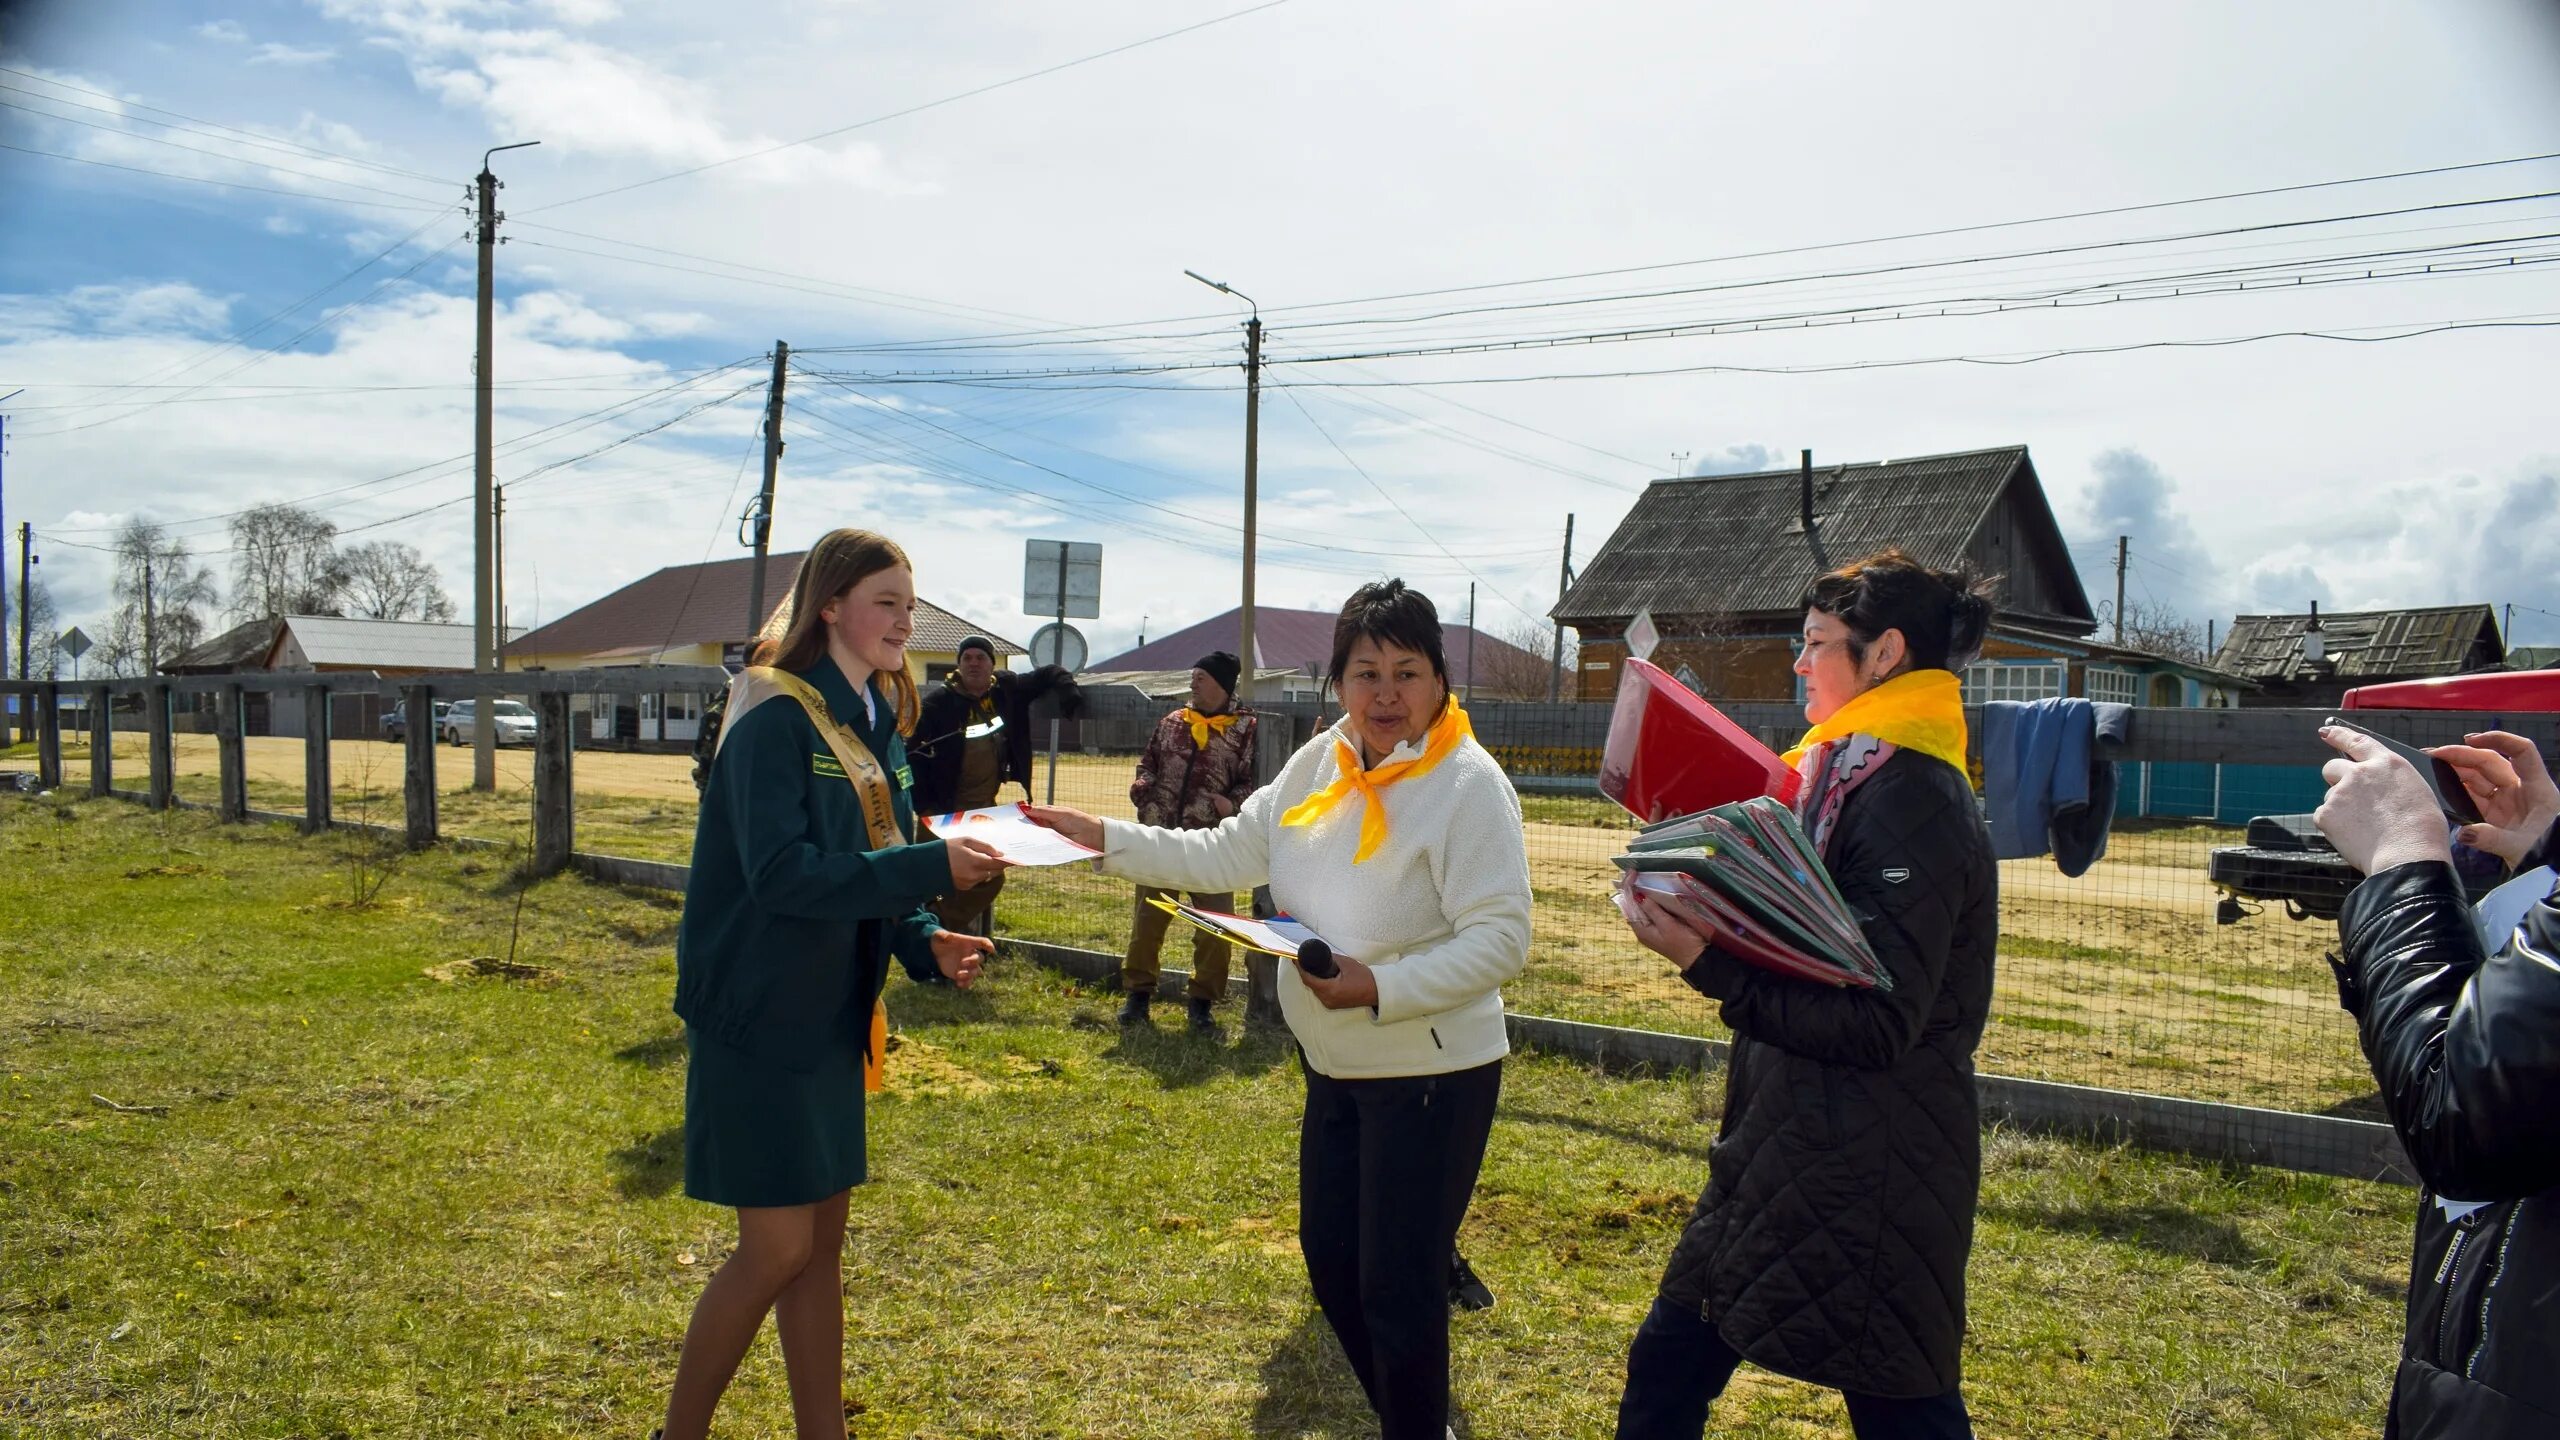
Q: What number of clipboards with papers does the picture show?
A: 1